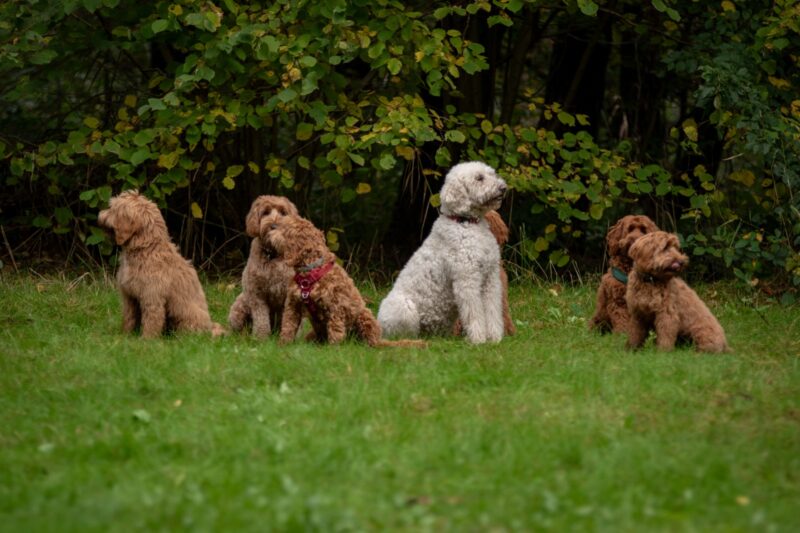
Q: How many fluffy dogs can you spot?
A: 7